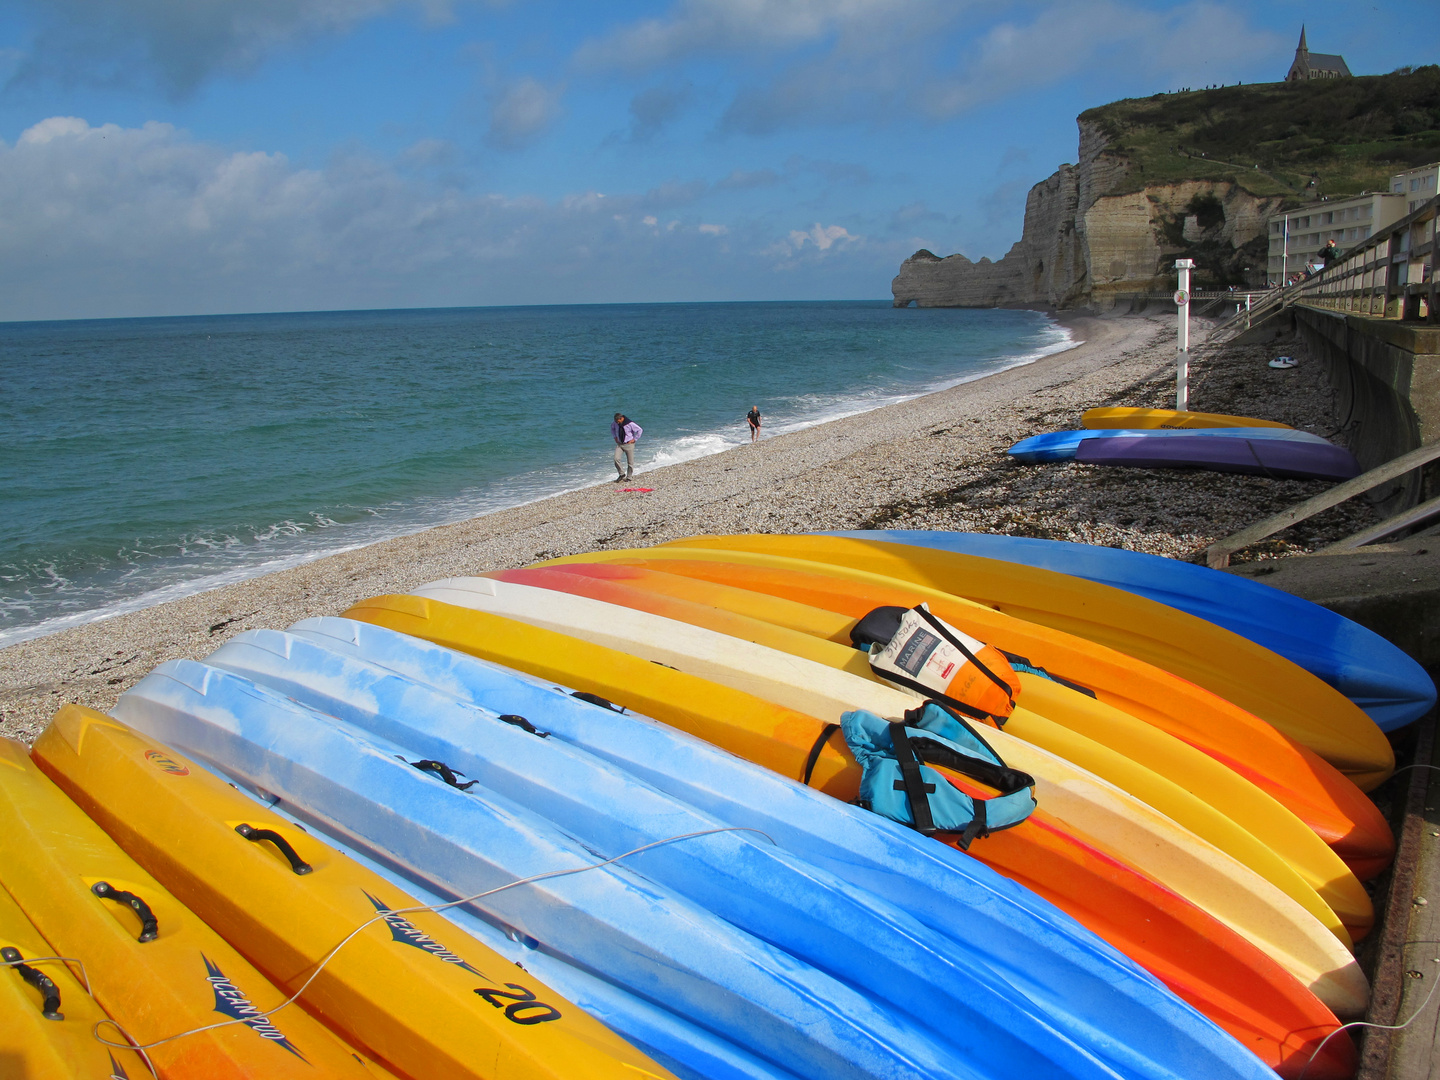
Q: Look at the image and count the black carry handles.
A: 6